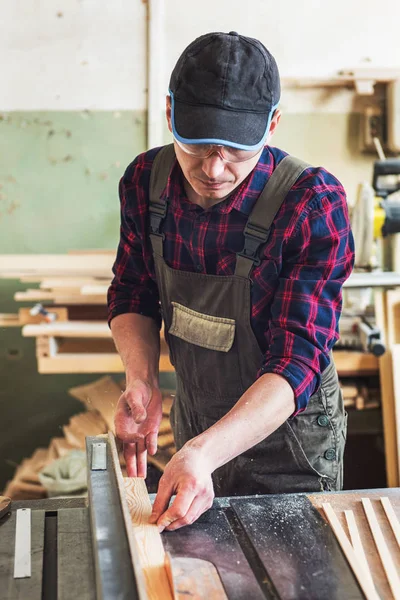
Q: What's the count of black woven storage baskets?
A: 0